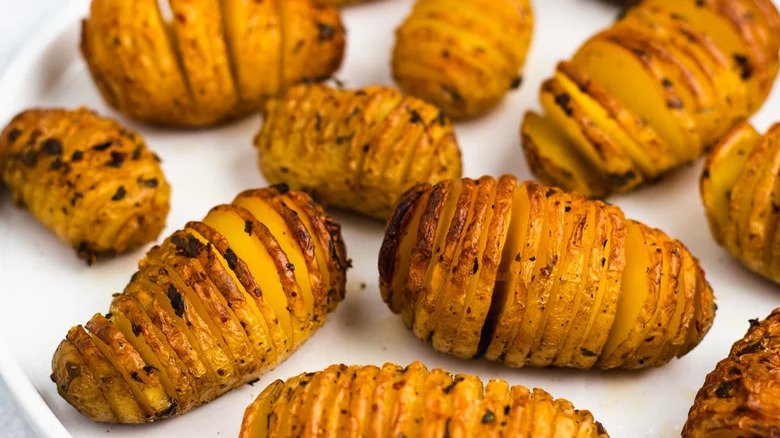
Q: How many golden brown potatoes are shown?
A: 10